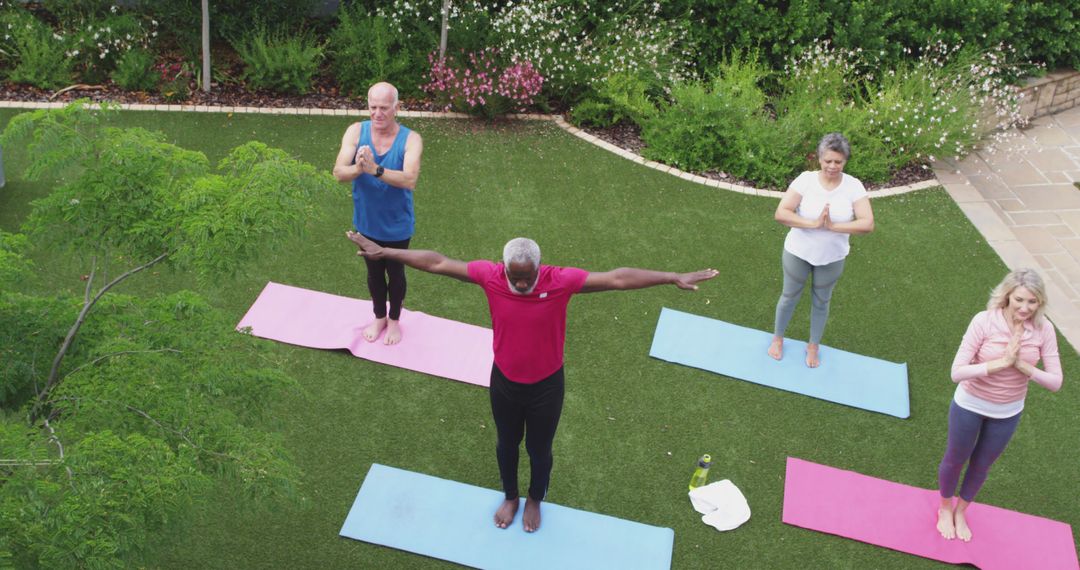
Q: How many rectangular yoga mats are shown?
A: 4